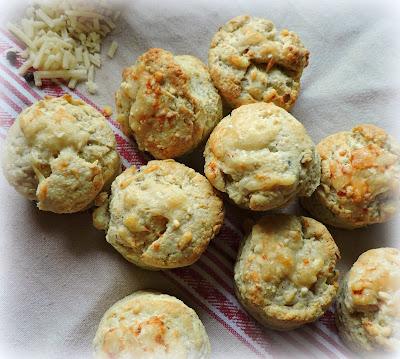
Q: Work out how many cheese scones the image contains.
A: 9